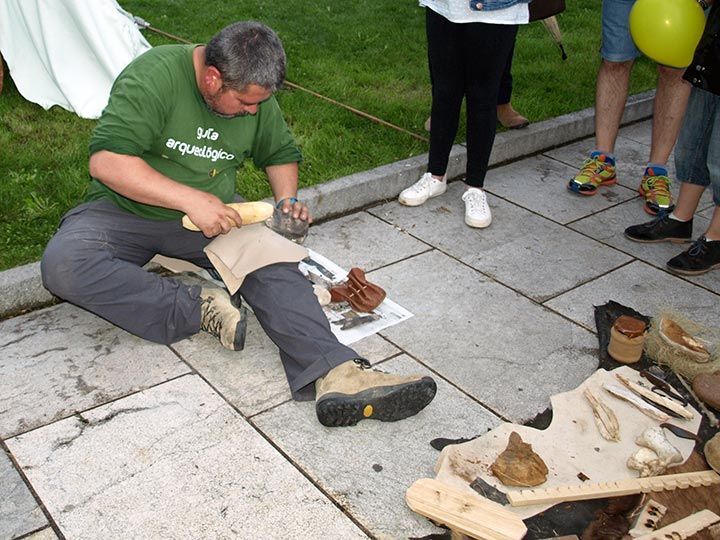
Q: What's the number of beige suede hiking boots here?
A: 2